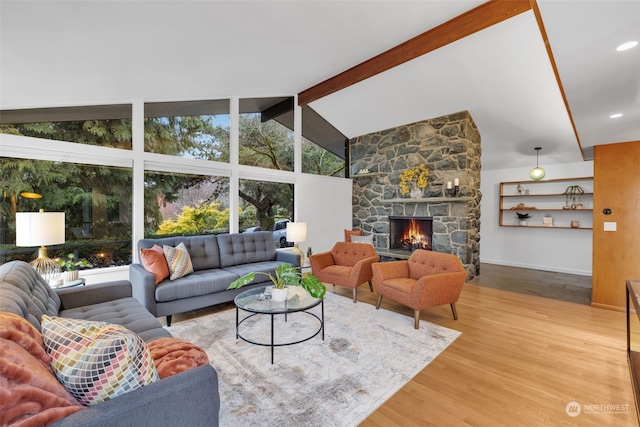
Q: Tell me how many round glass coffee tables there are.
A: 1